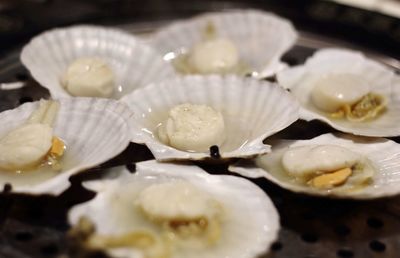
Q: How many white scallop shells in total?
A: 7